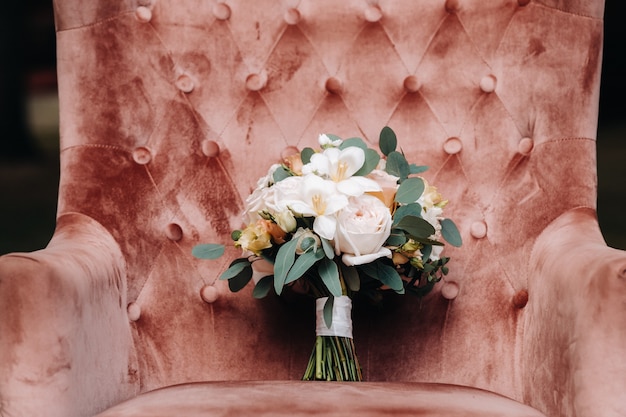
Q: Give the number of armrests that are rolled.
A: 2